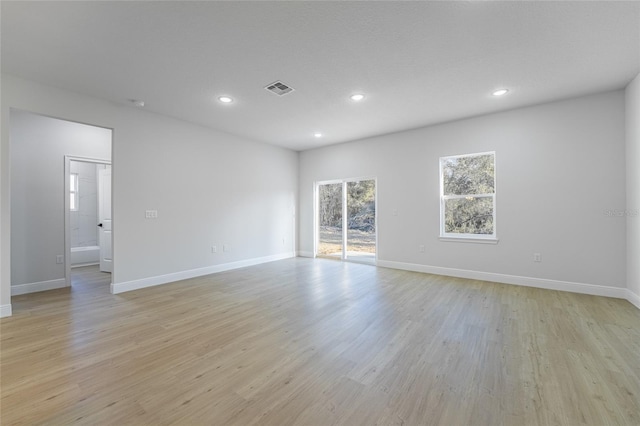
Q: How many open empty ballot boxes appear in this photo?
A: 0